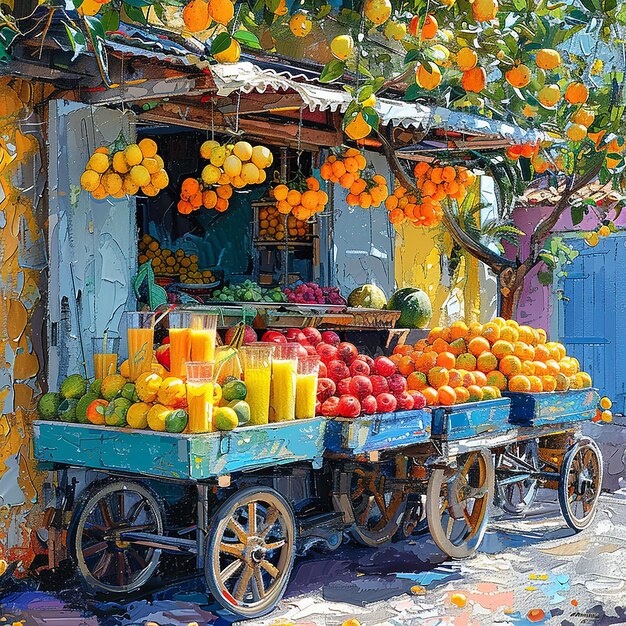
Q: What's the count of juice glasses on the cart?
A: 8